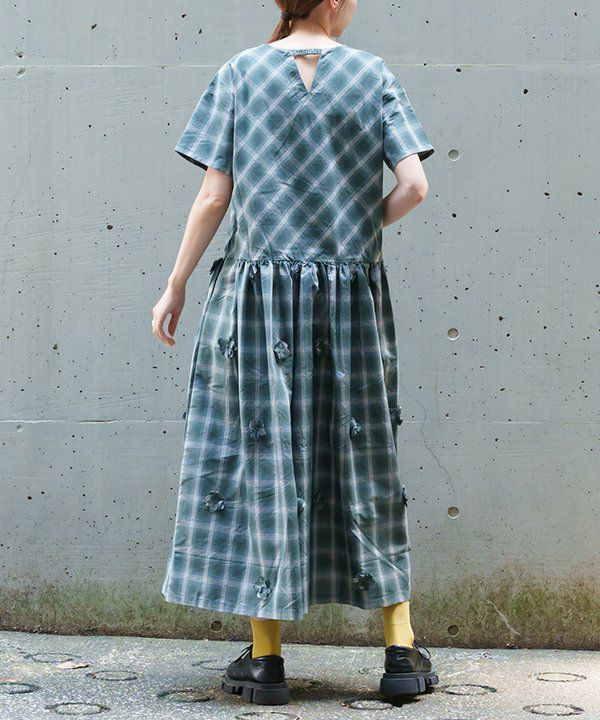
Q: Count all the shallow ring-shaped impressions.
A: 11